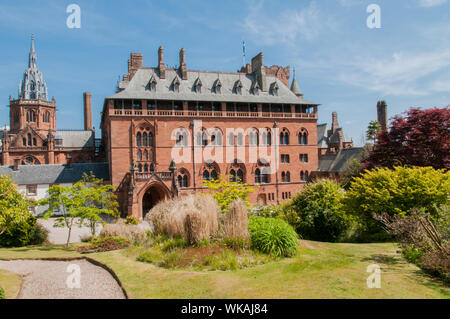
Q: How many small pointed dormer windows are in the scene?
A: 7